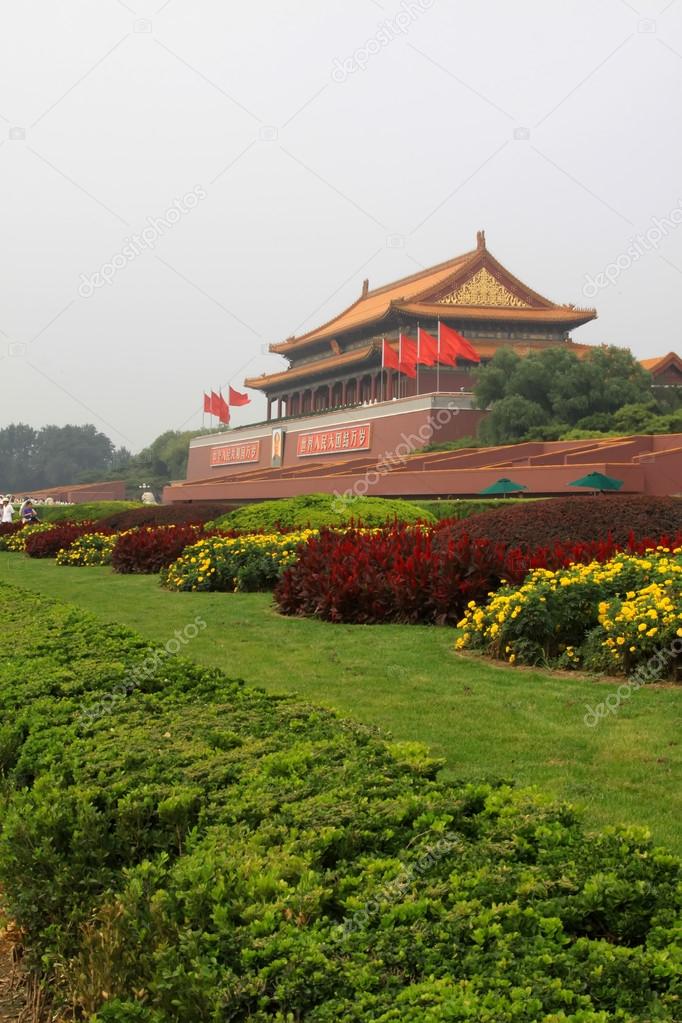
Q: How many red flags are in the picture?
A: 8